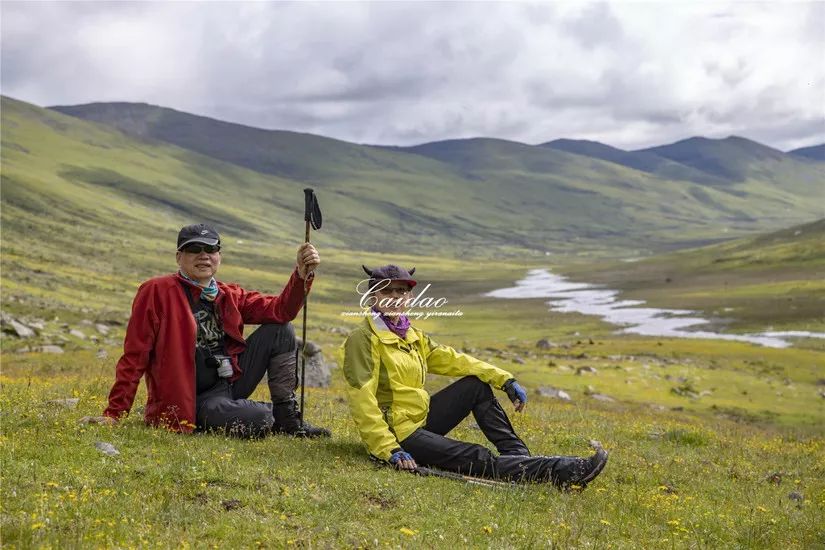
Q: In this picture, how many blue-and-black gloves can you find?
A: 2